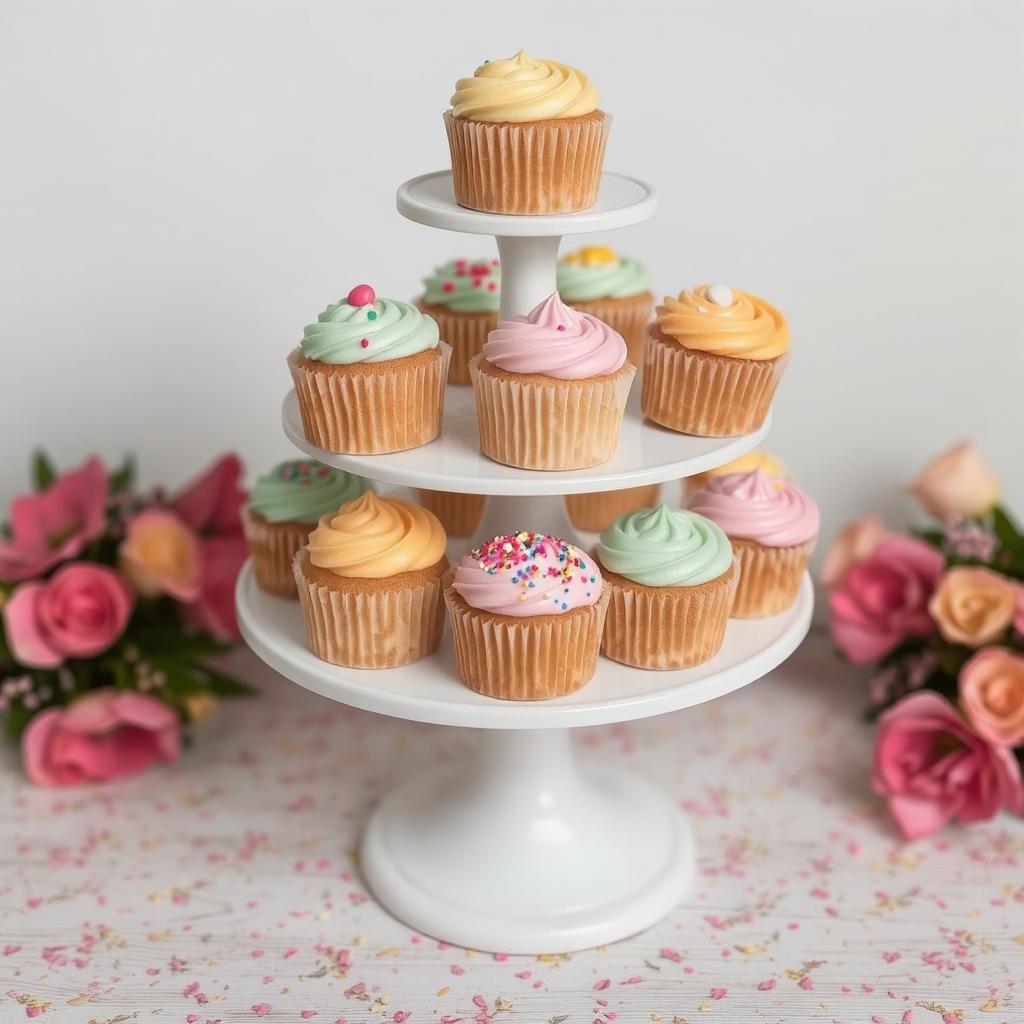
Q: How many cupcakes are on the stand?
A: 14